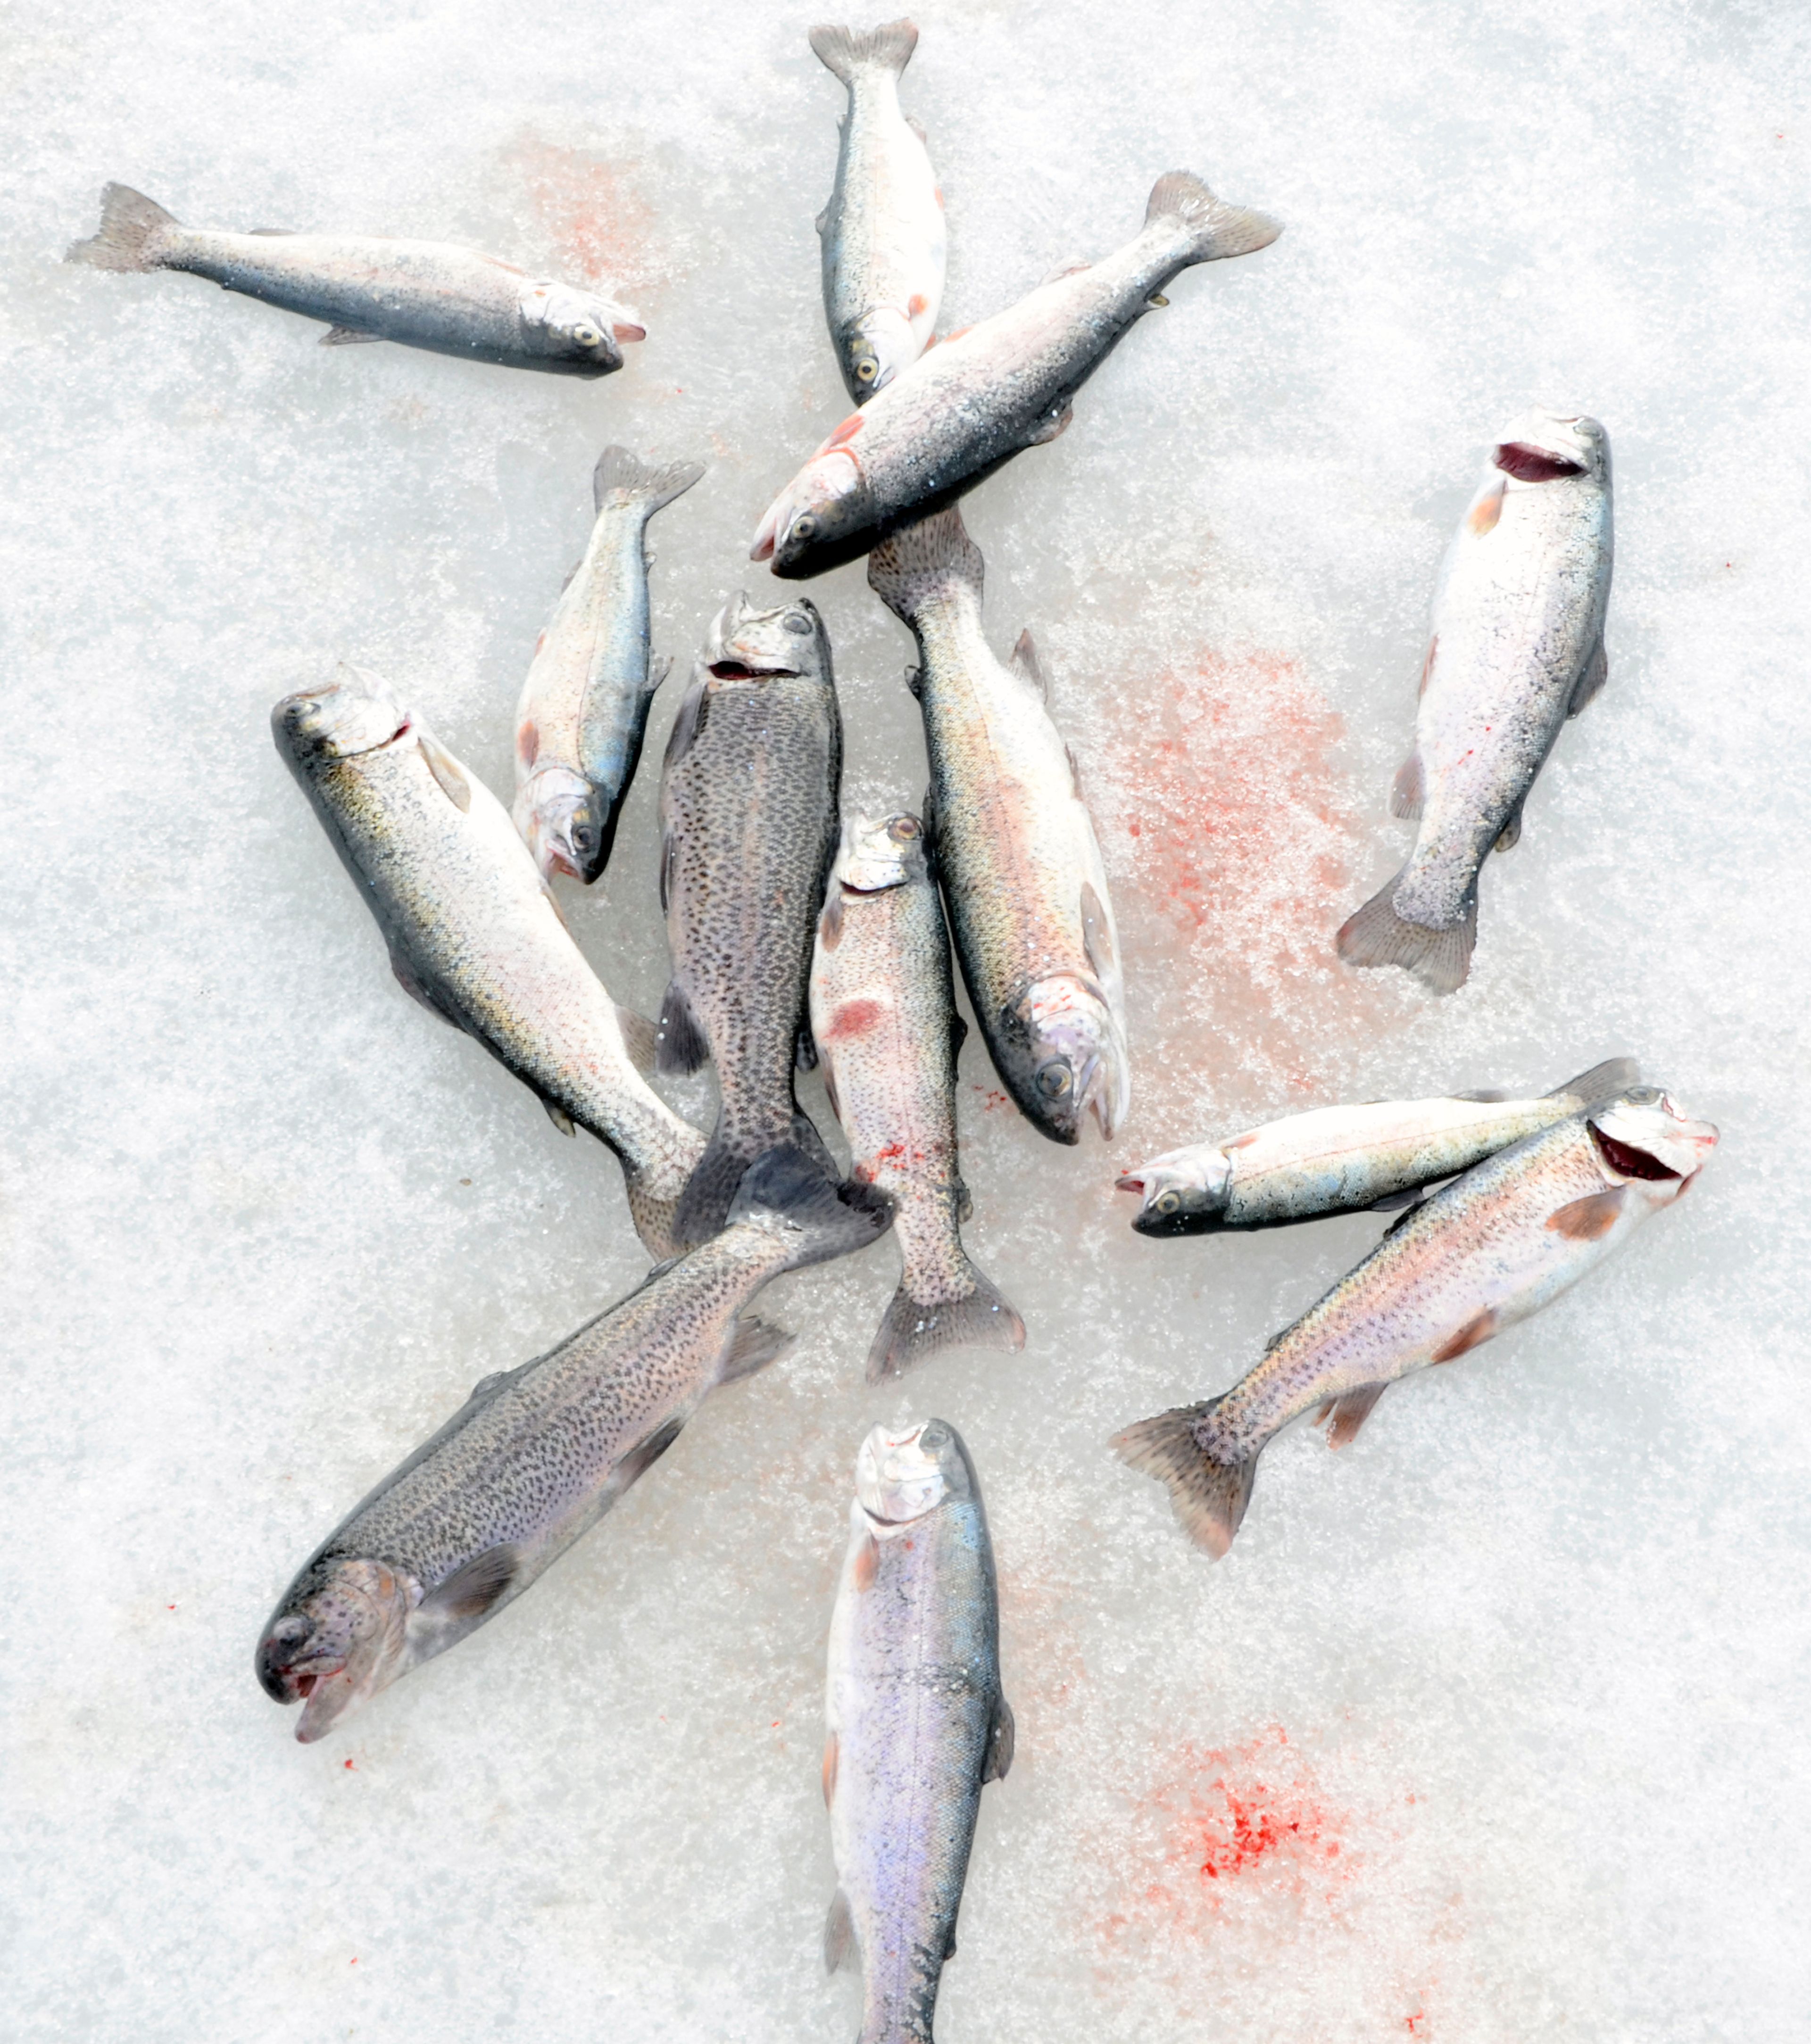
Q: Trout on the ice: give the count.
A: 13